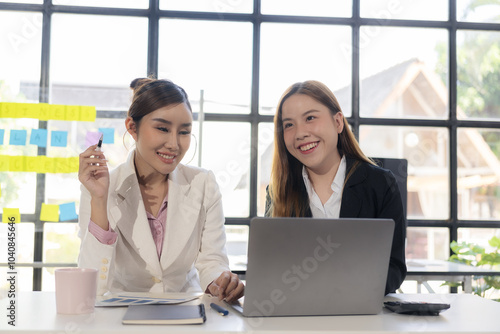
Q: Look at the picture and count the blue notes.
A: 6